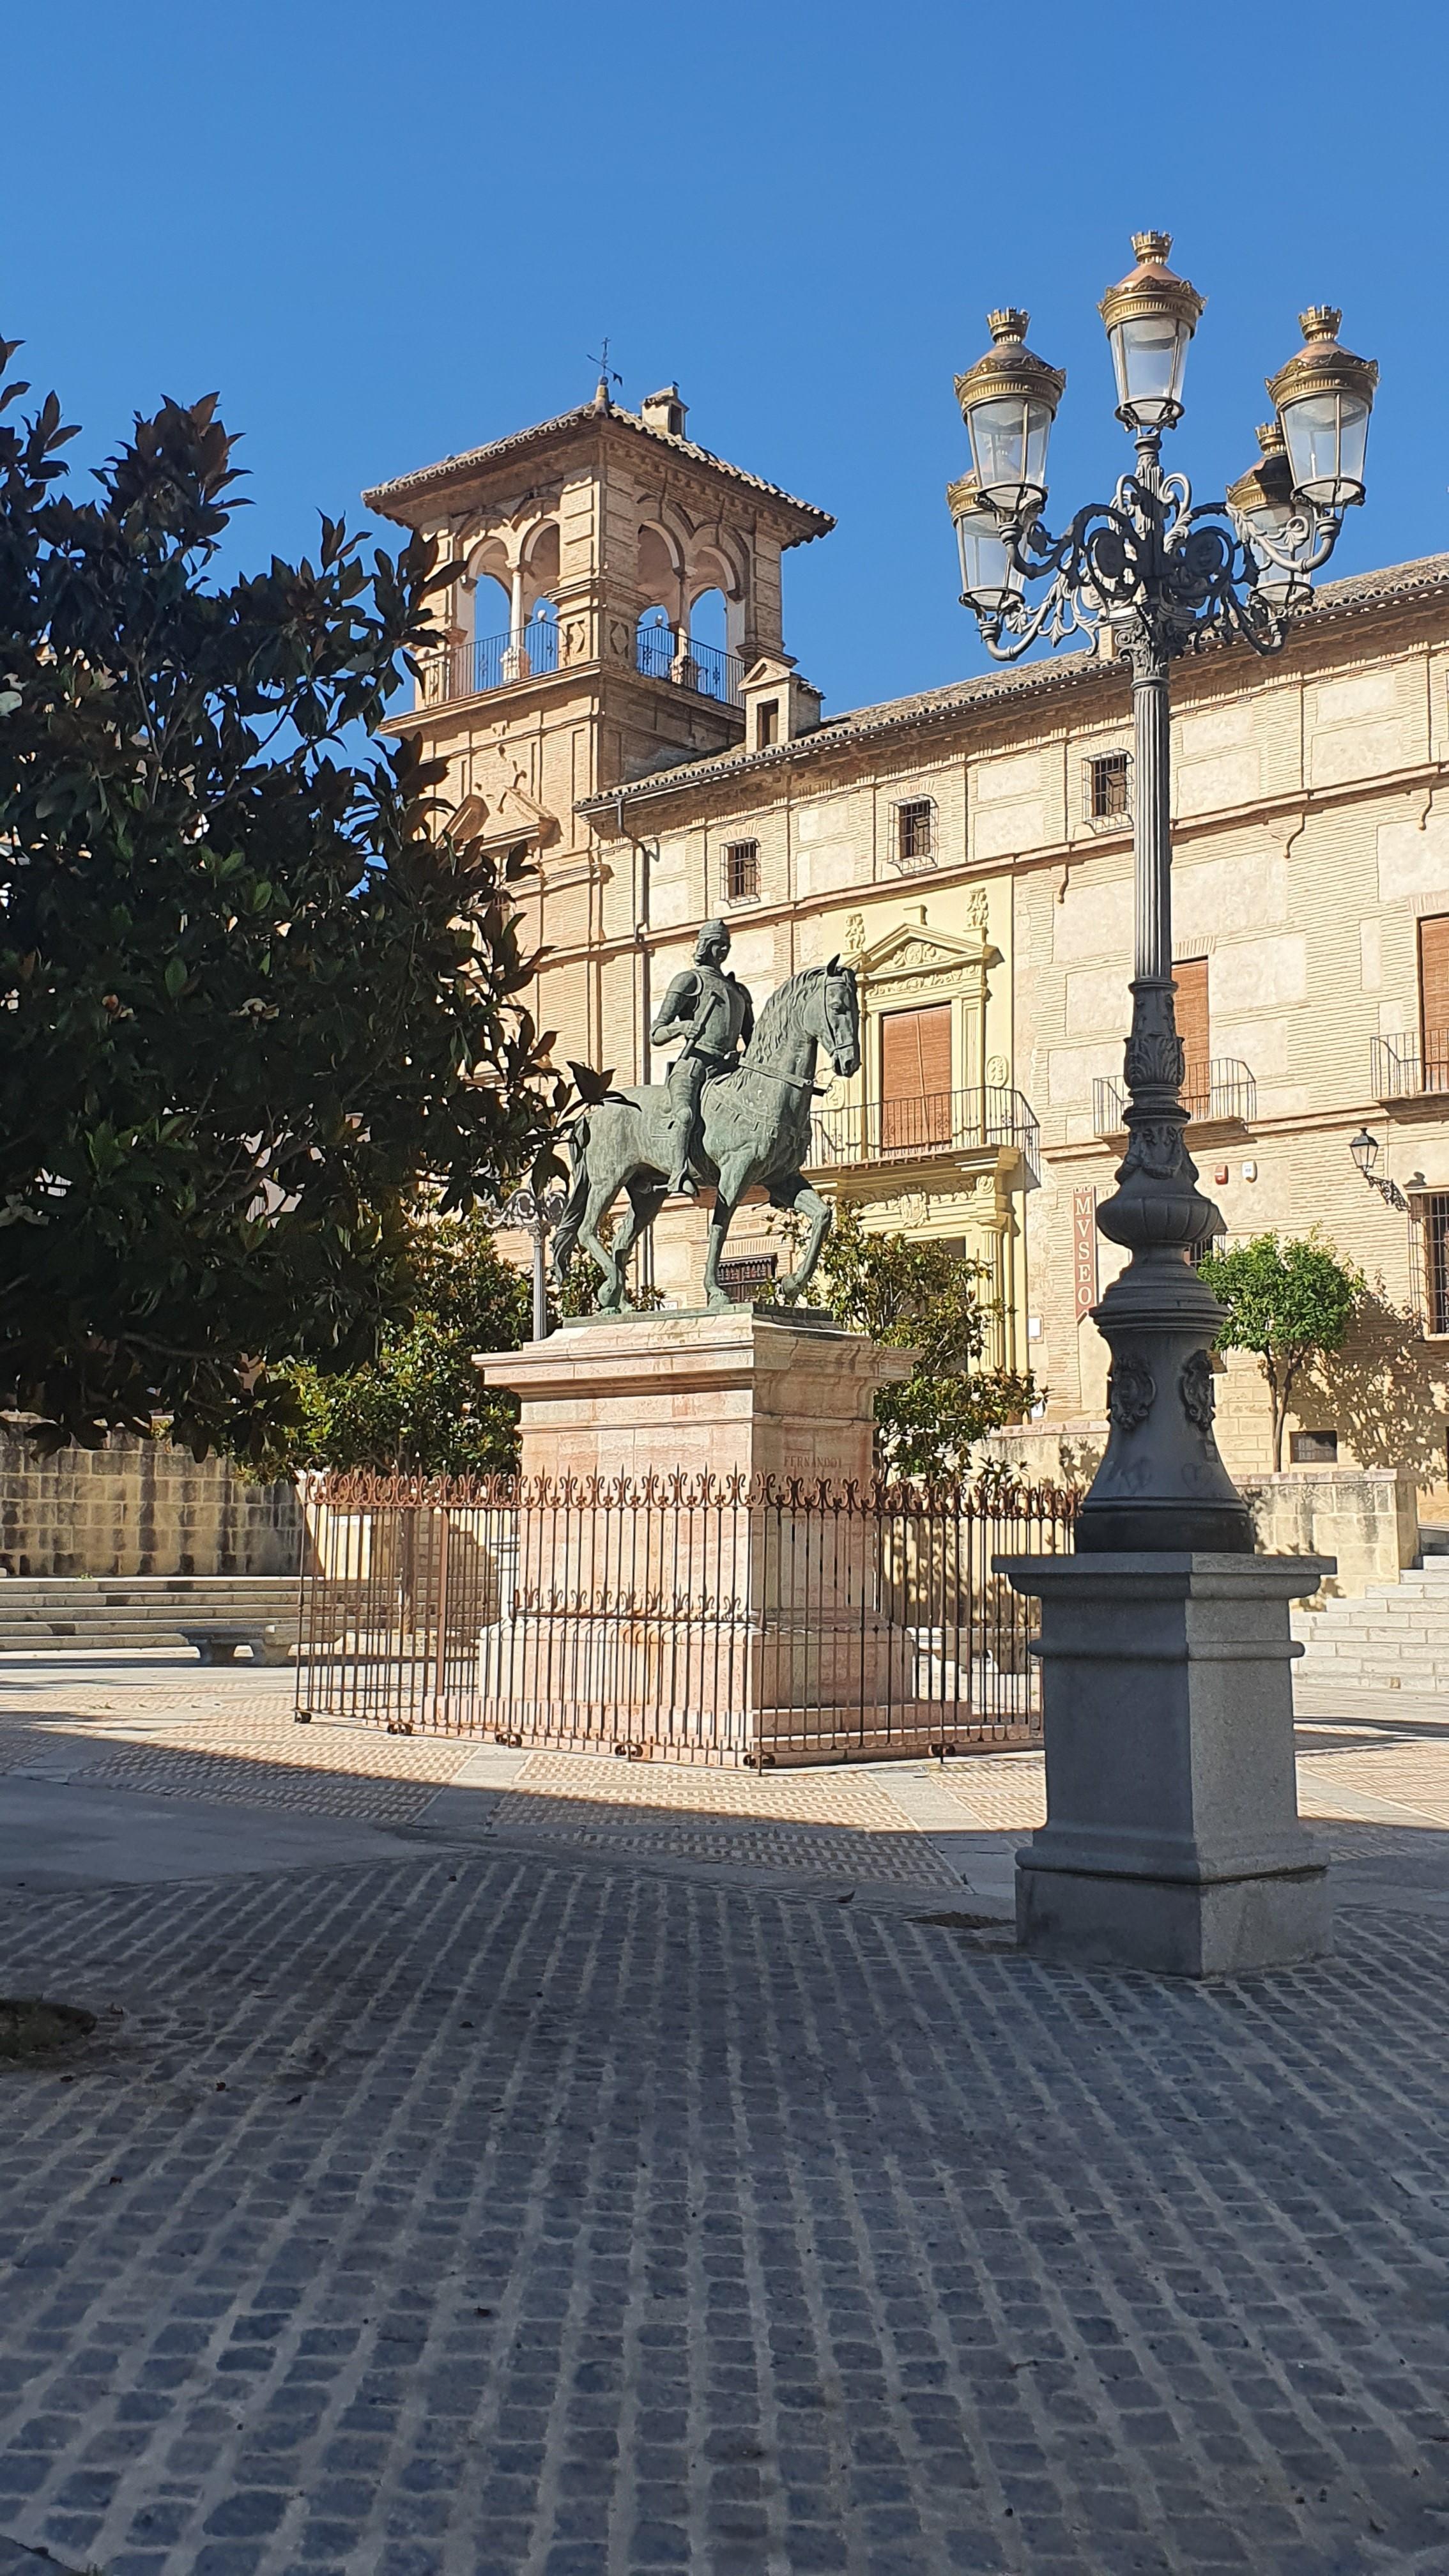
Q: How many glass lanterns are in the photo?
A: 6